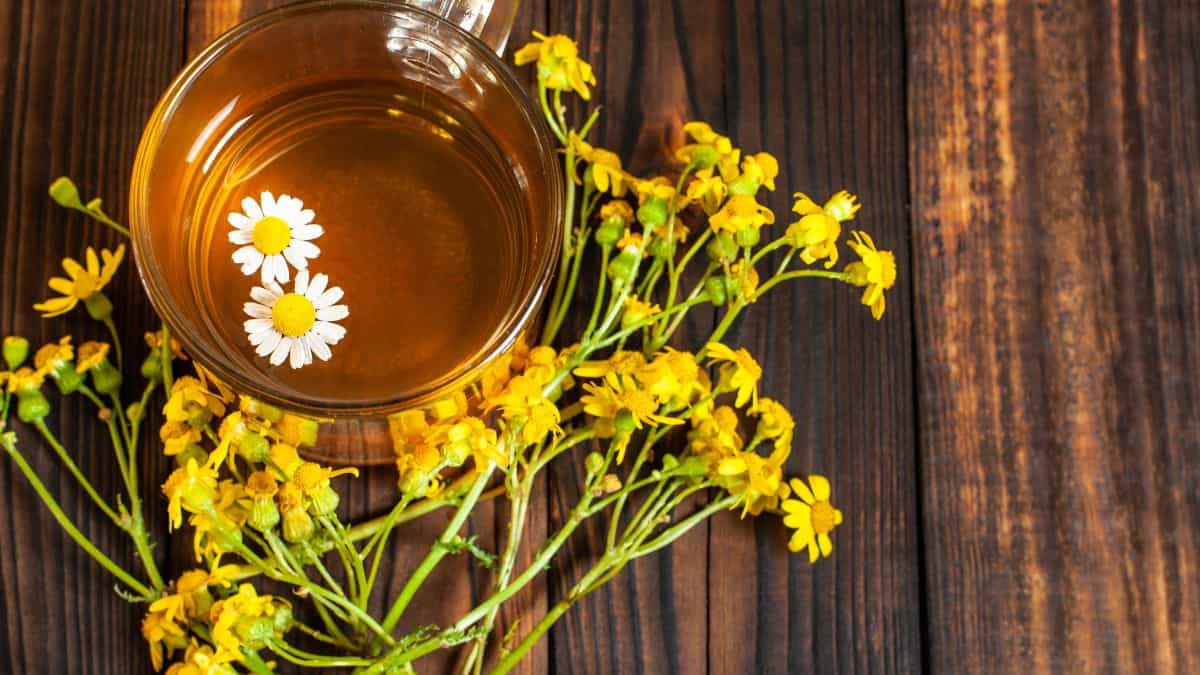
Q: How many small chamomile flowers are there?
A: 2